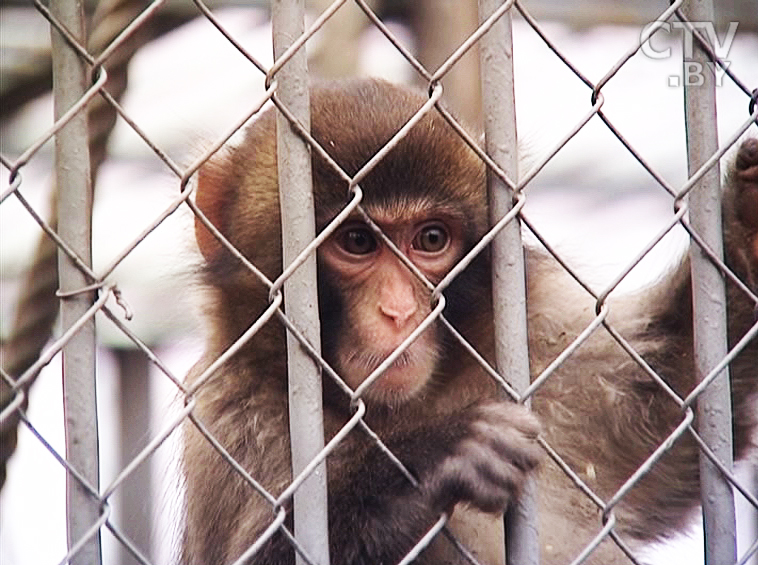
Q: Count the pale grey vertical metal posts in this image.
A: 4